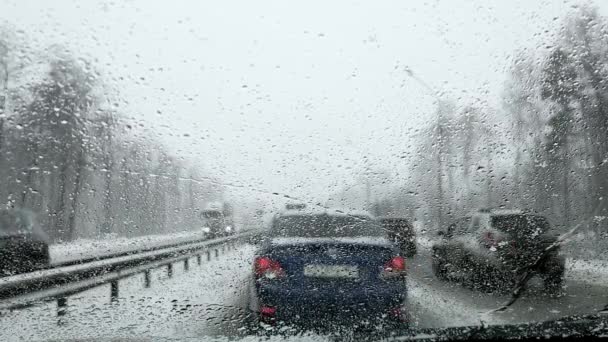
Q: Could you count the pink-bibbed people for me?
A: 0